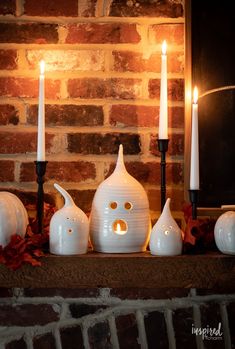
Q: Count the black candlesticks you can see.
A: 3